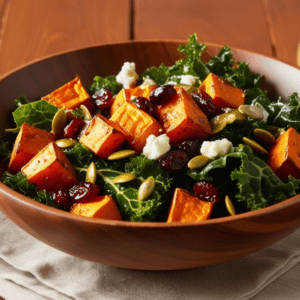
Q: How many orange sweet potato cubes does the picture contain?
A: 11